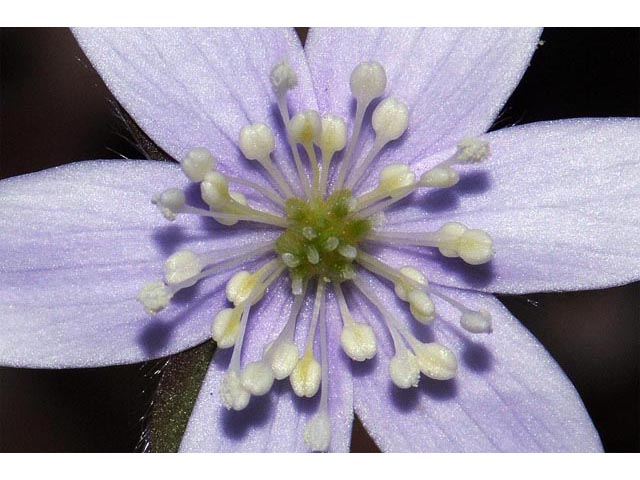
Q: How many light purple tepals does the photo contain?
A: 6